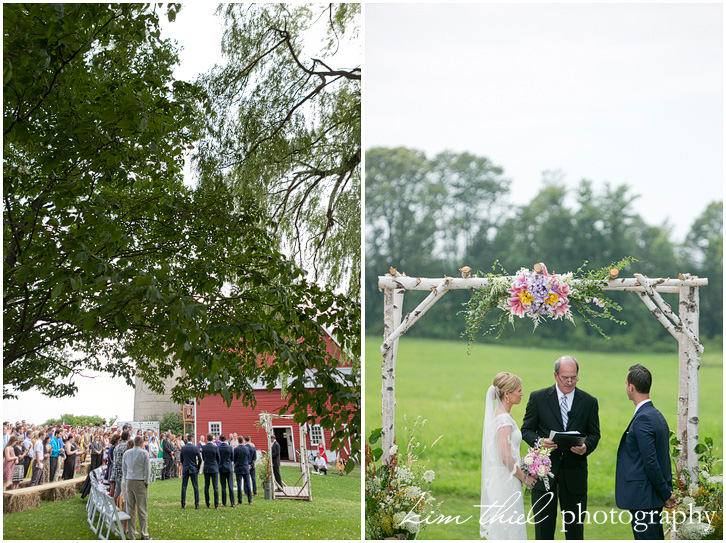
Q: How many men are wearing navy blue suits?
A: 6